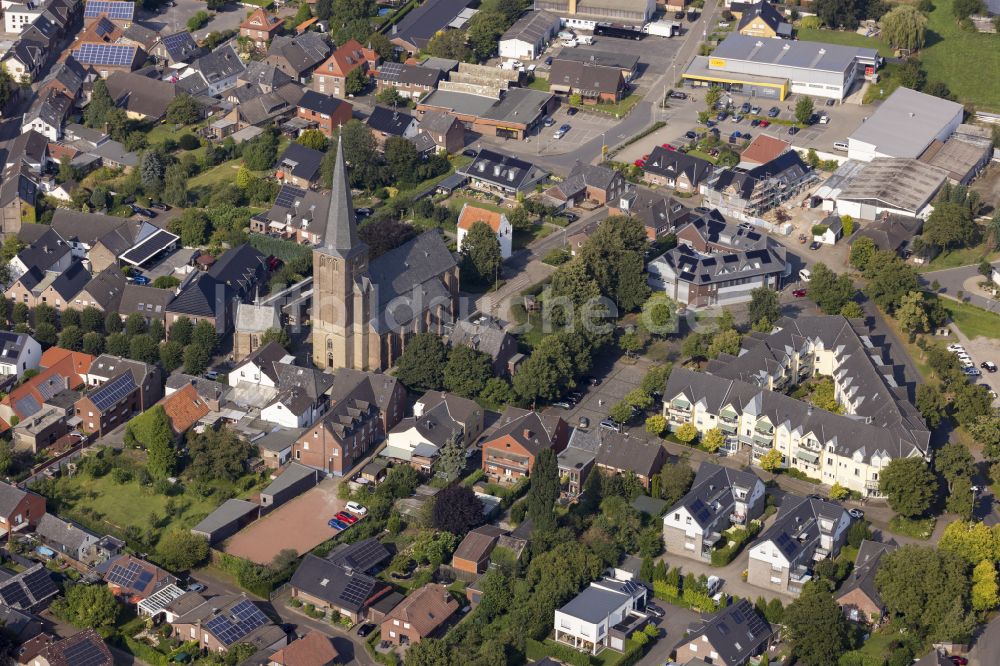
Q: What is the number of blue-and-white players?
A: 0